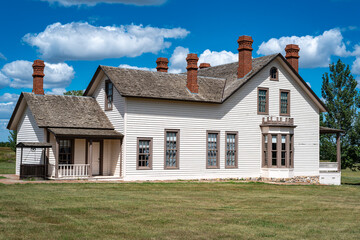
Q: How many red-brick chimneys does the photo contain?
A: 6